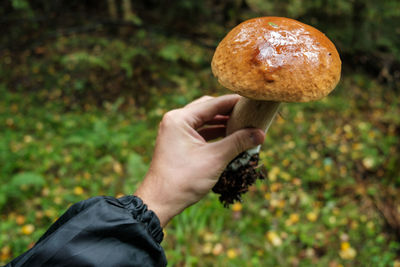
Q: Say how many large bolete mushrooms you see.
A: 1